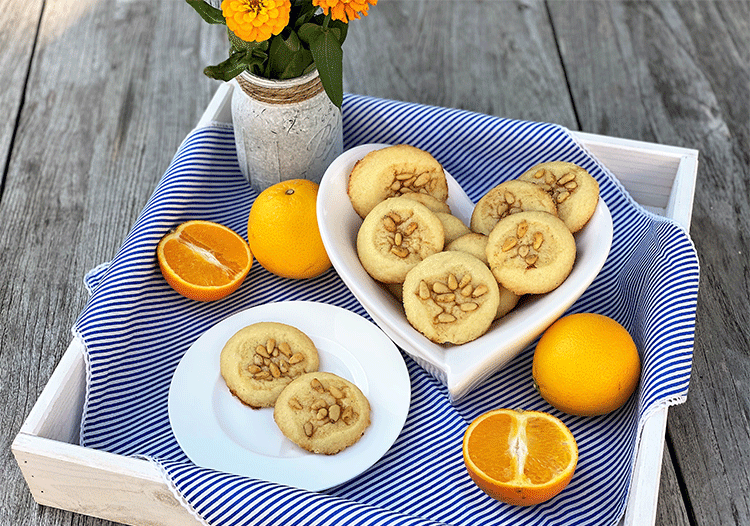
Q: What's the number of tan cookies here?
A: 11